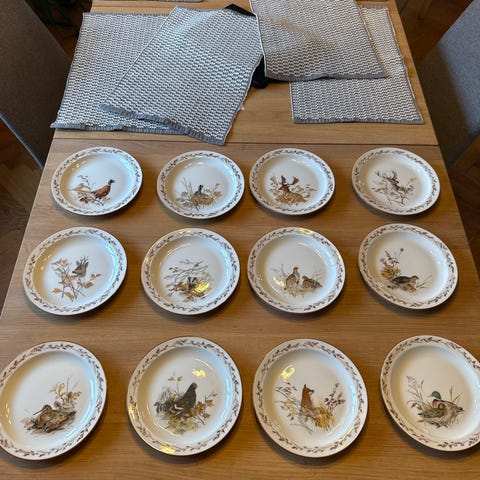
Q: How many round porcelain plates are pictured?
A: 12